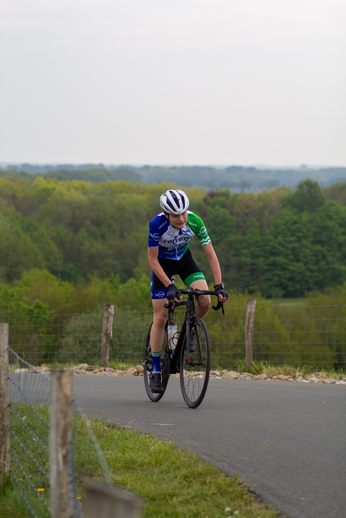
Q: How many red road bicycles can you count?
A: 0